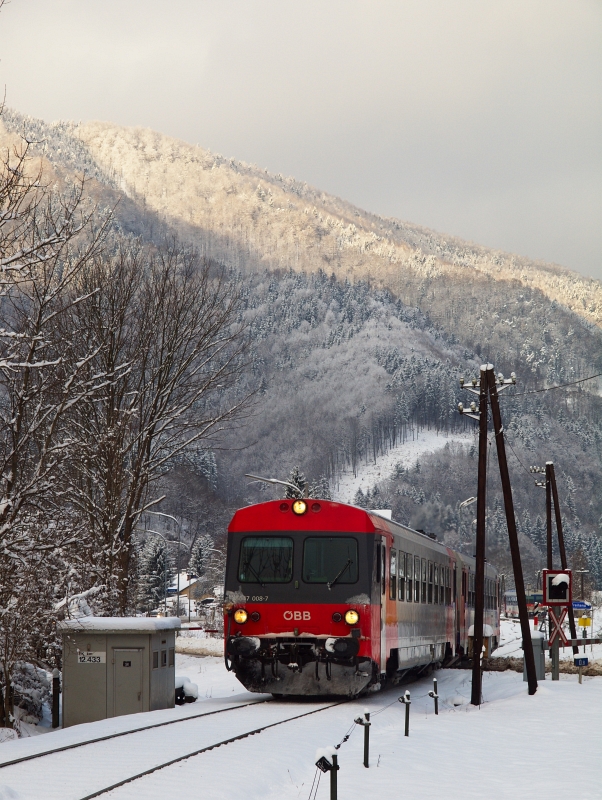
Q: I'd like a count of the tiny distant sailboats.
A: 0